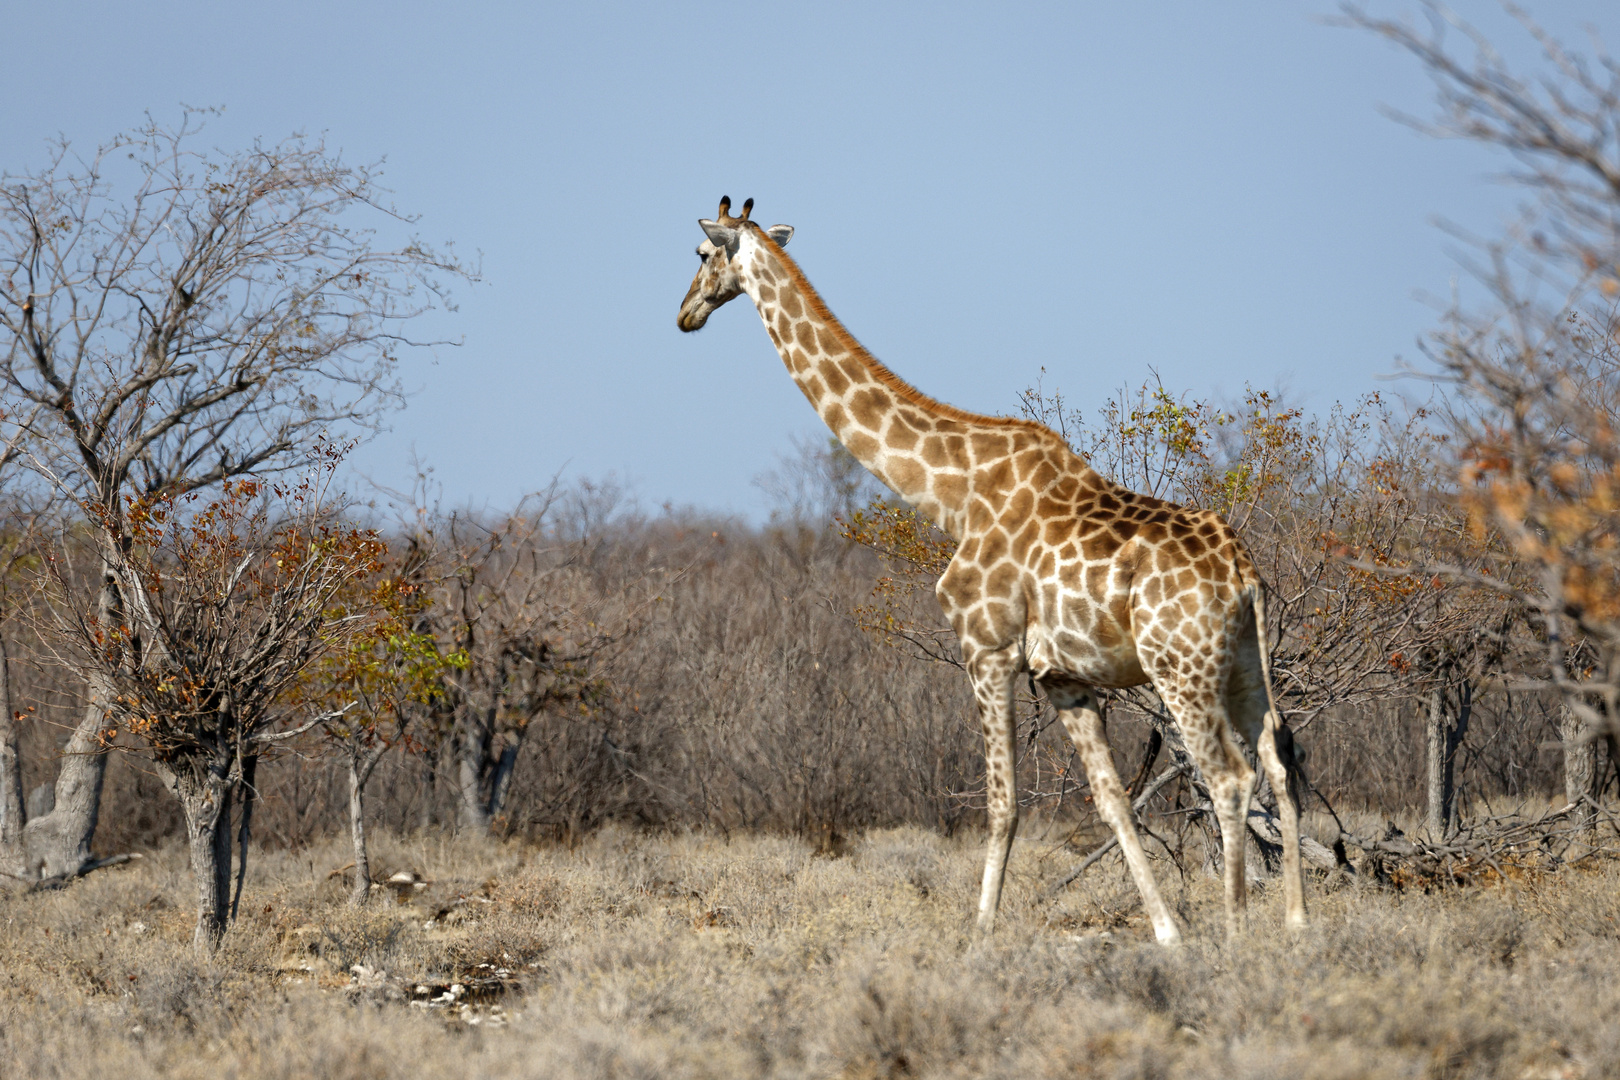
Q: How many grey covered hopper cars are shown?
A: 0